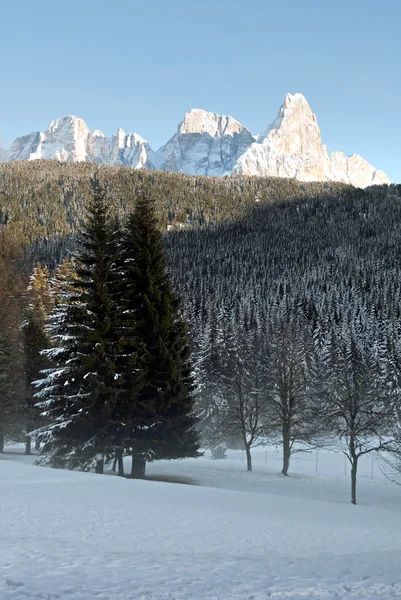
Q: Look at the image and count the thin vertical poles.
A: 5